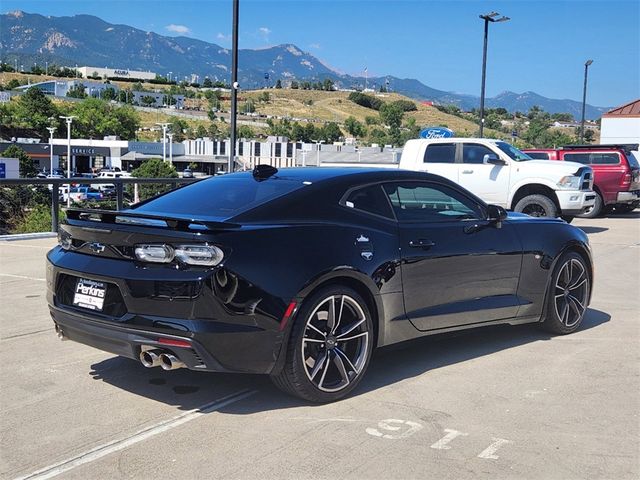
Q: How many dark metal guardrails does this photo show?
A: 1